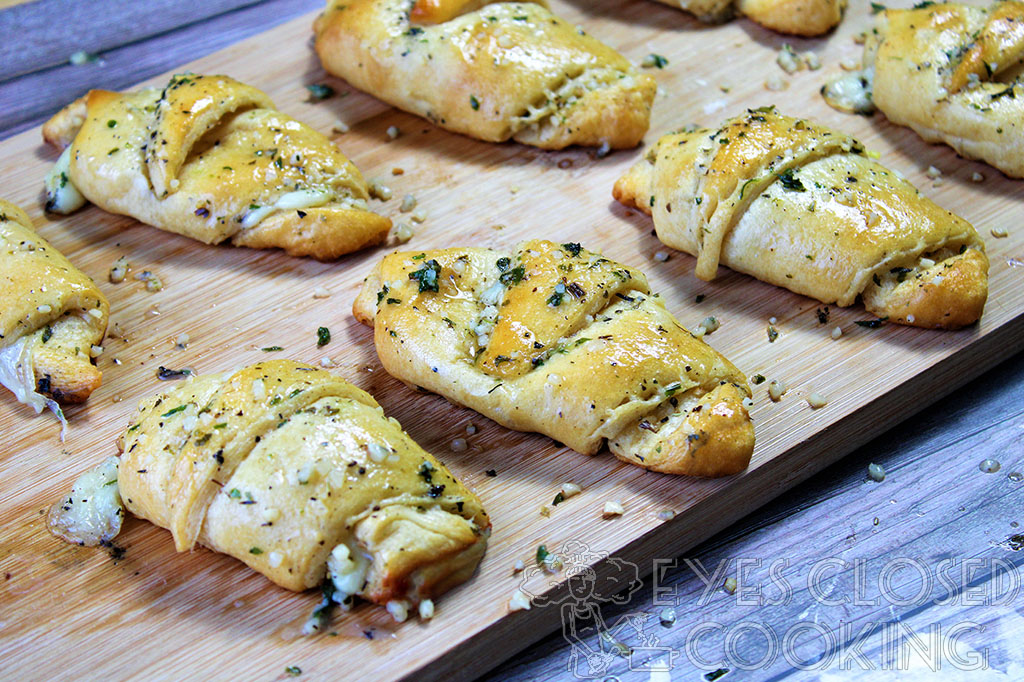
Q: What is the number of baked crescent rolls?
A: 8